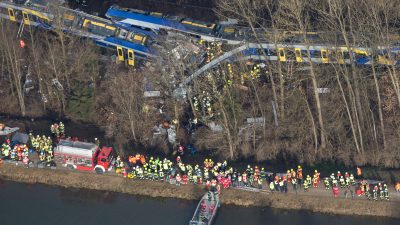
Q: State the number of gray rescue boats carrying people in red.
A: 1